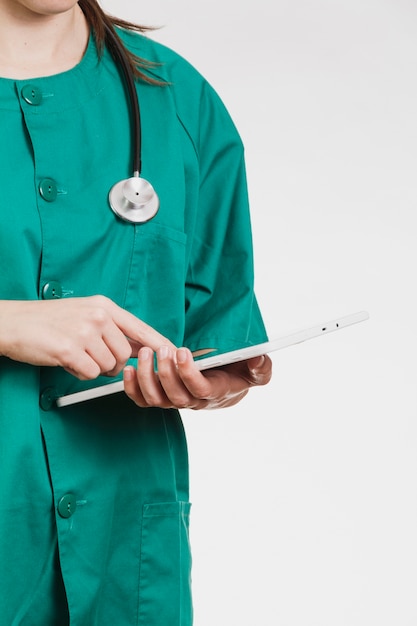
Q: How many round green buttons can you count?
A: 5